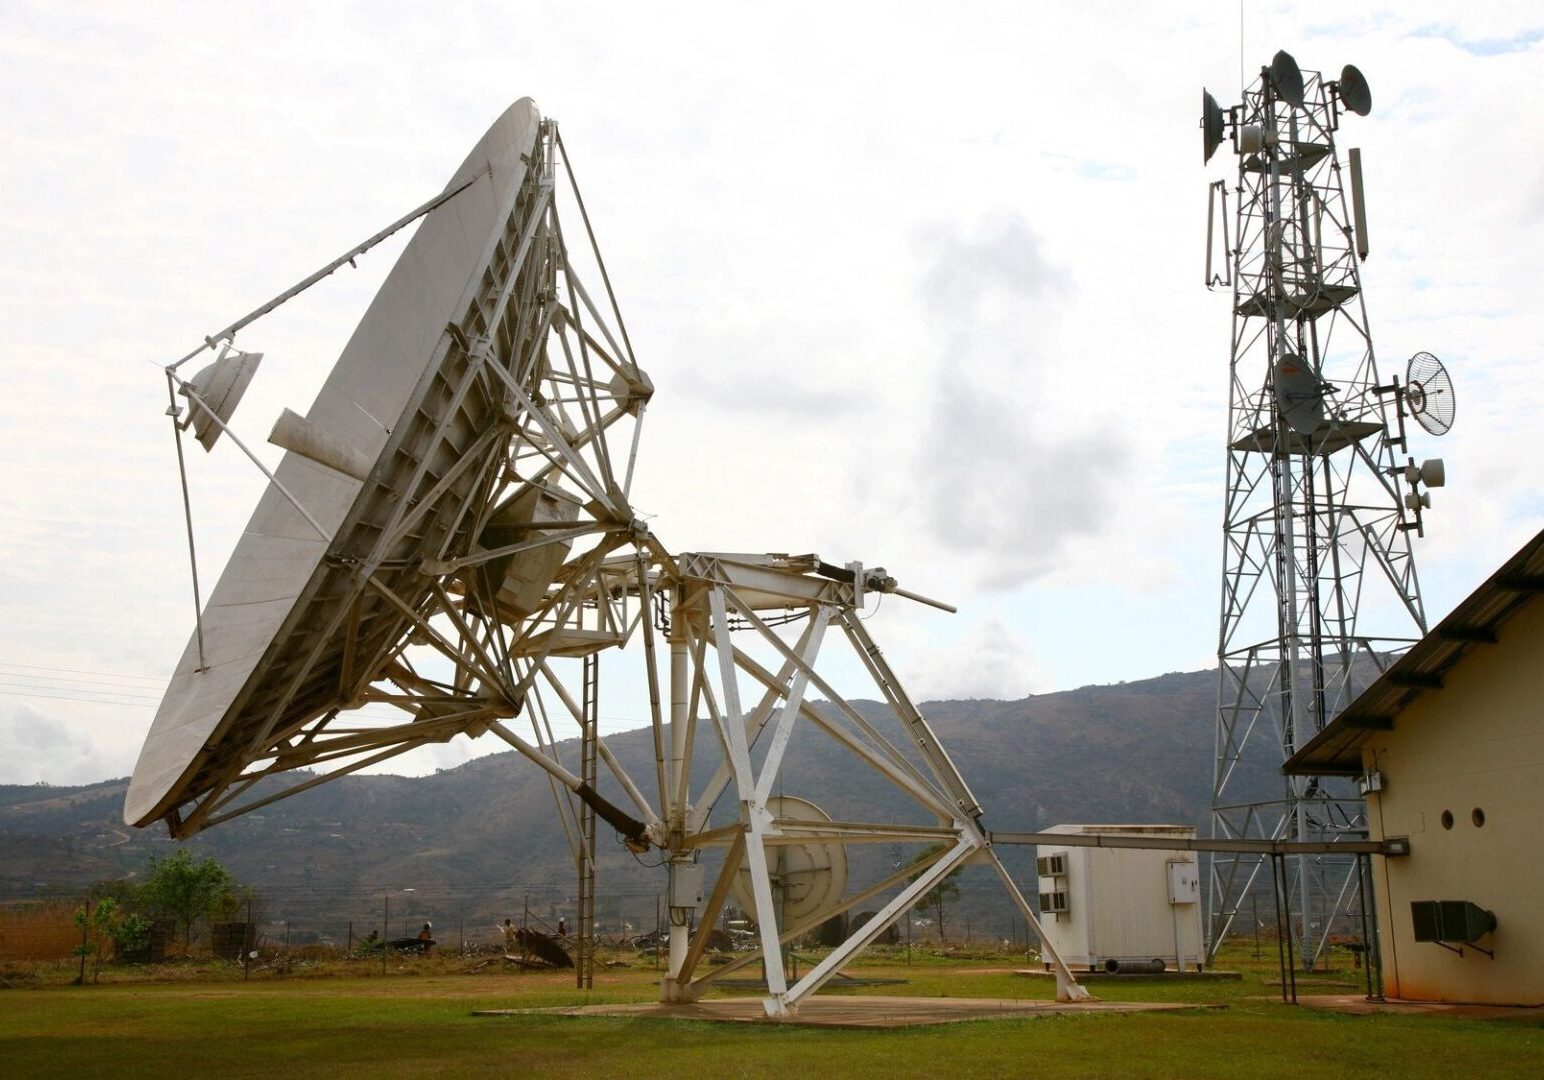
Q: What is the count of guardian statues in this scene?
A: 0